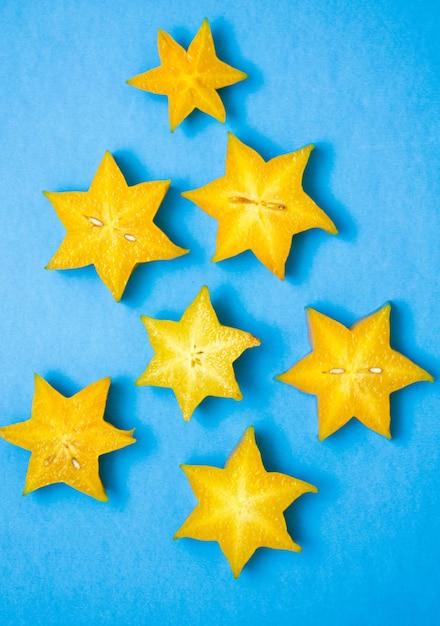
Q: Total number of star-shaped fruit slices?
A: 7